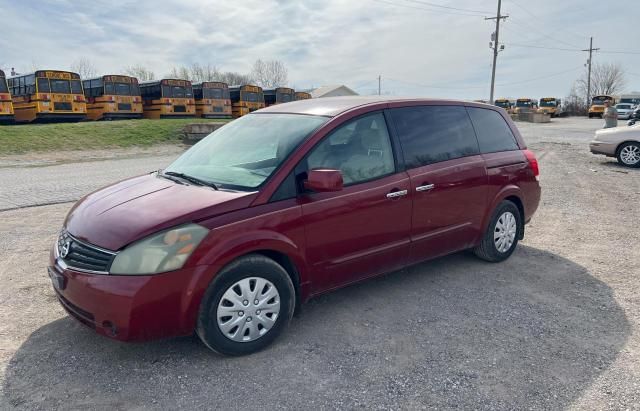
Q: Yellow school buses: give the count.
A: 12